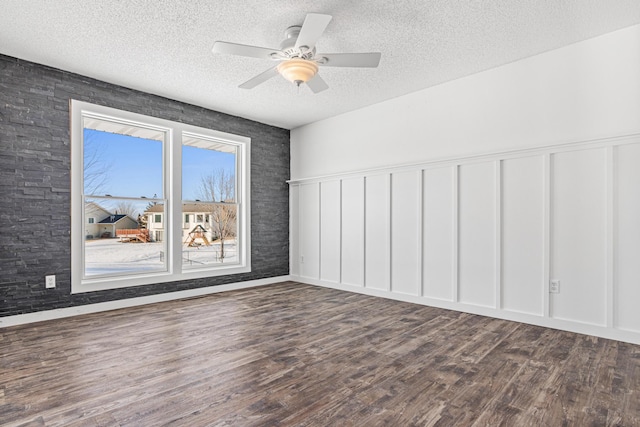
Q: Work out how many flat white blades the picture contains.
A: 5